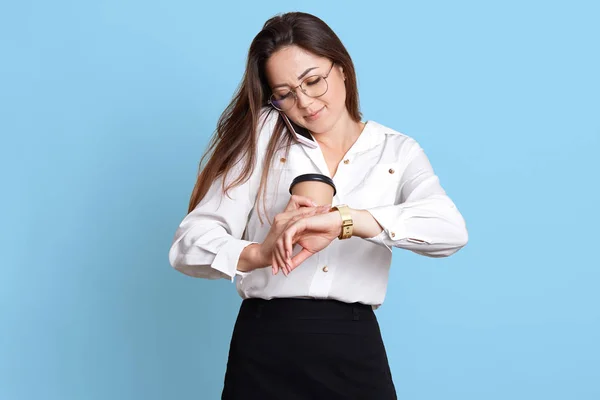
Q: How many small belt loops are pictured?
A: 2